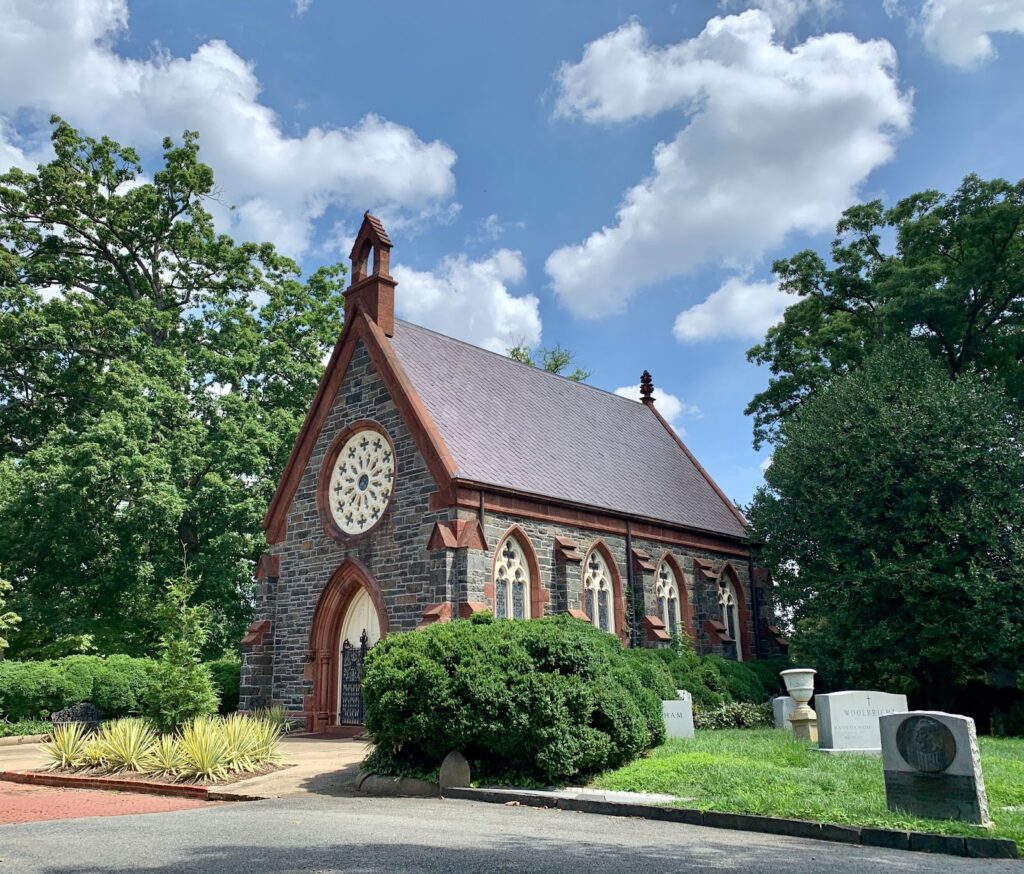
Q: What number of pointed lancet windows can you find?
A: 4